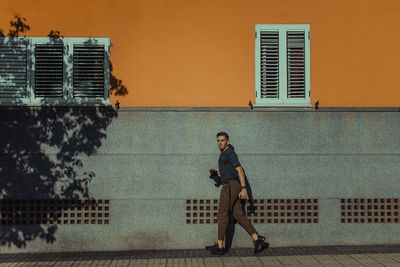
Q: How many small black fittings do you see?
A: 3